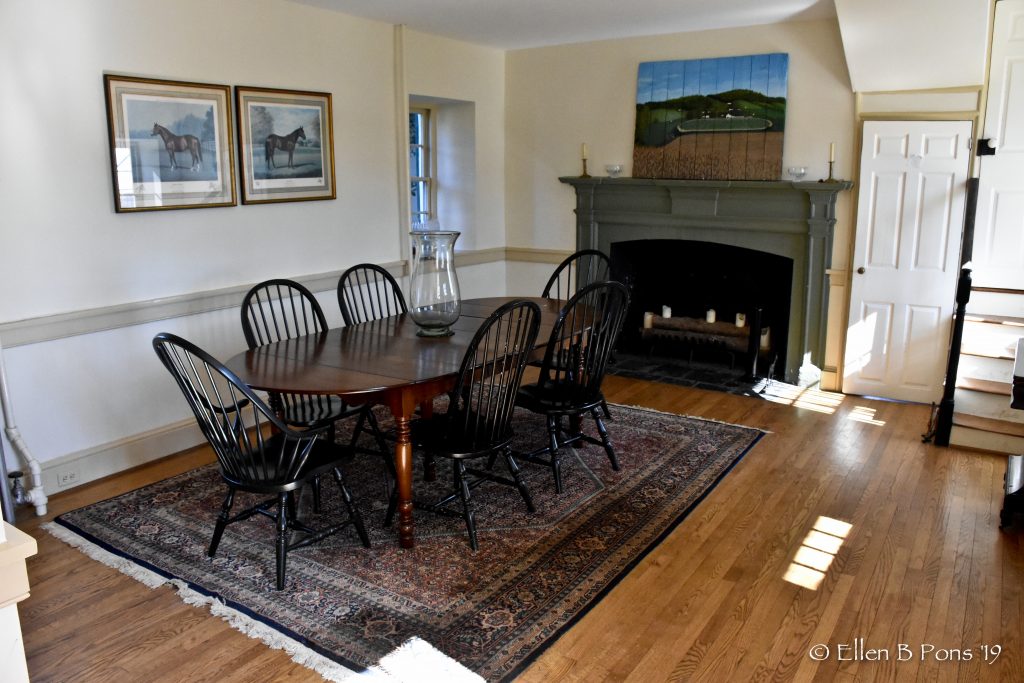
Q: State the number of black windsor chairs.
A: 6